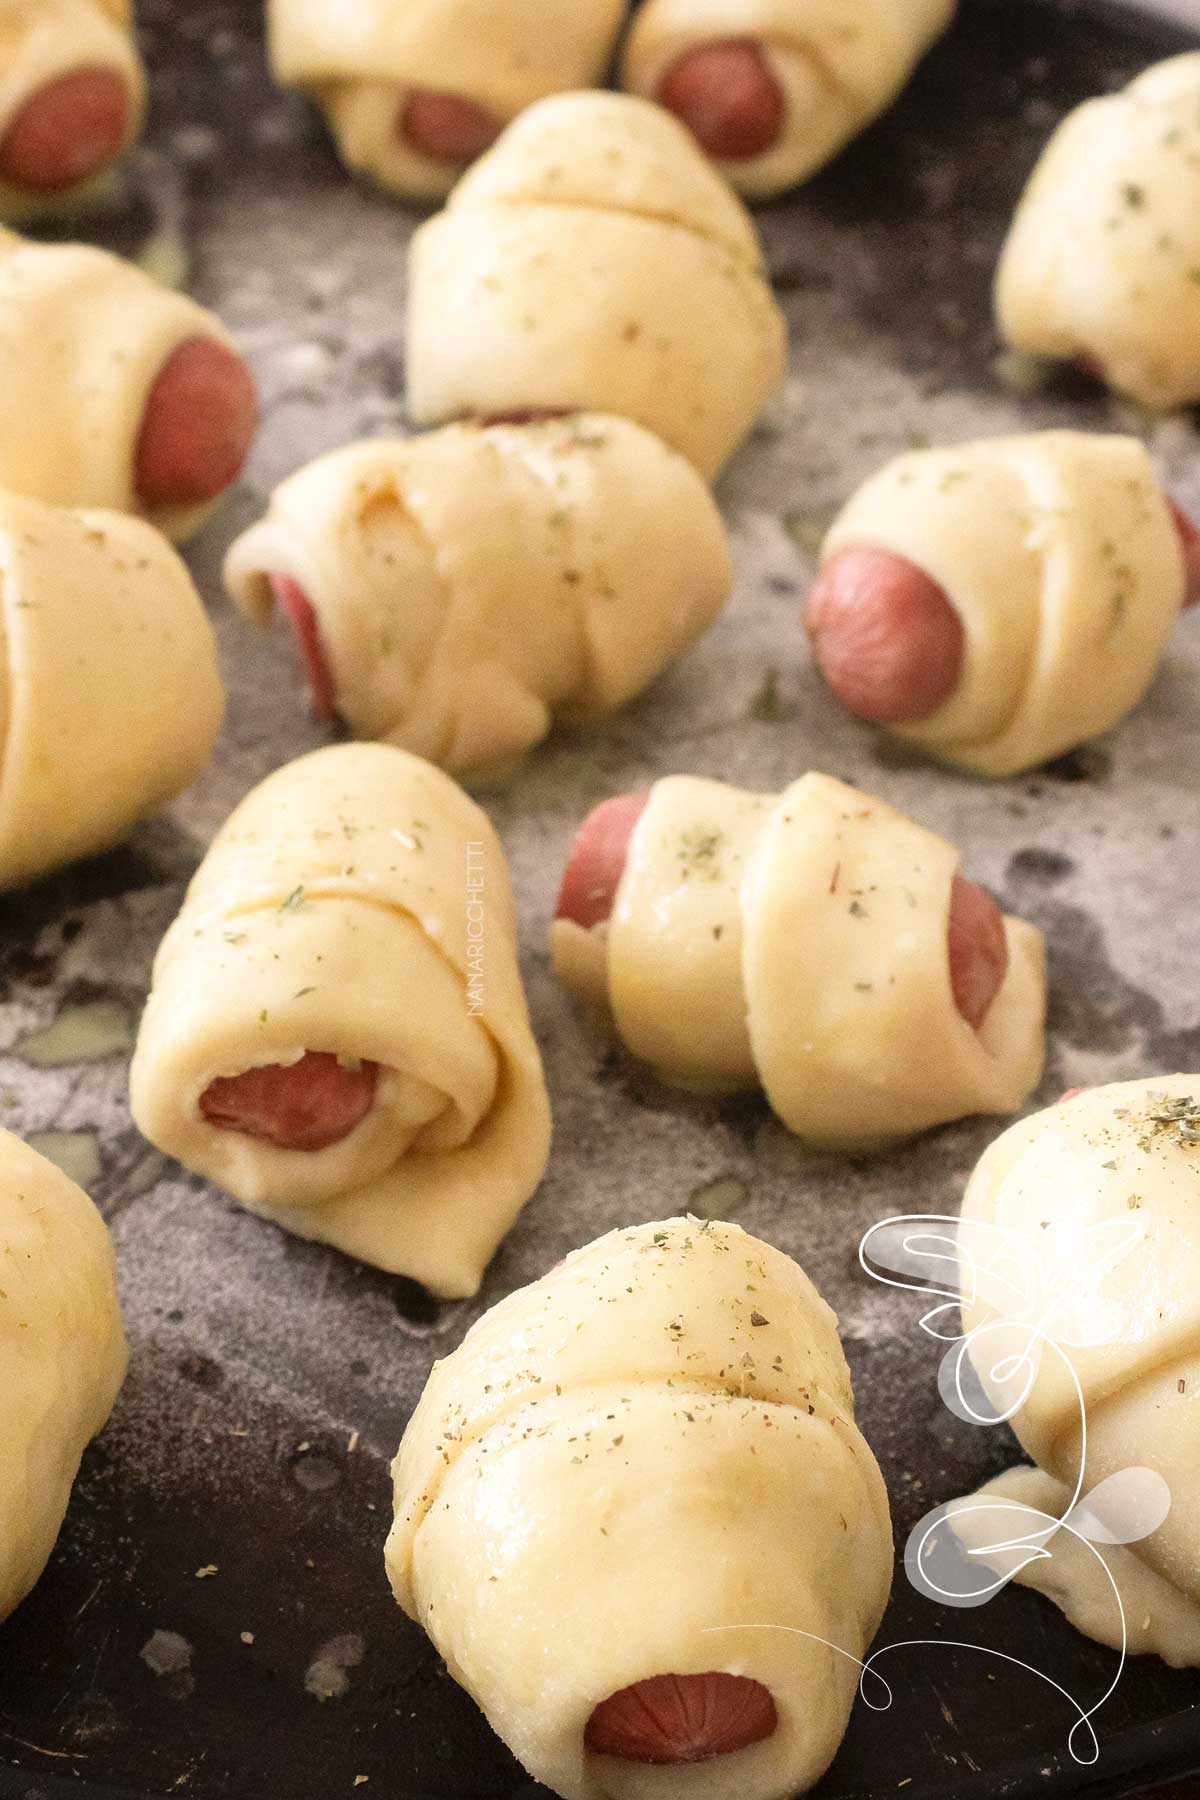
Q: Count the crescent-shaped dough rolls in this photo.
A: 14